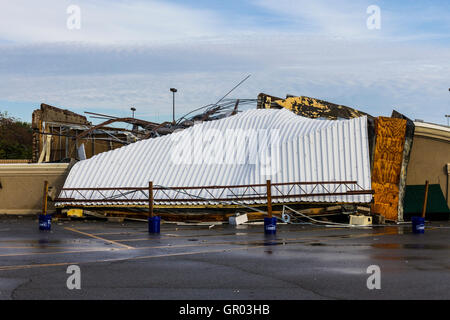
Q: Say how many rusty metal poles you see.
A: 4